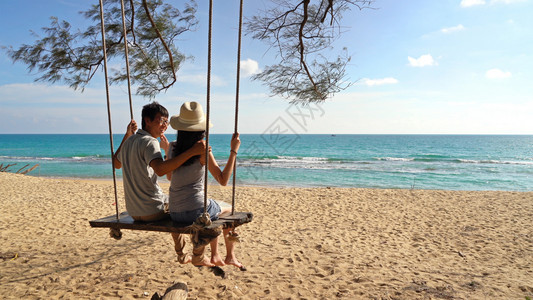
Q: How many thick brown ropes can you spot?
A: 4